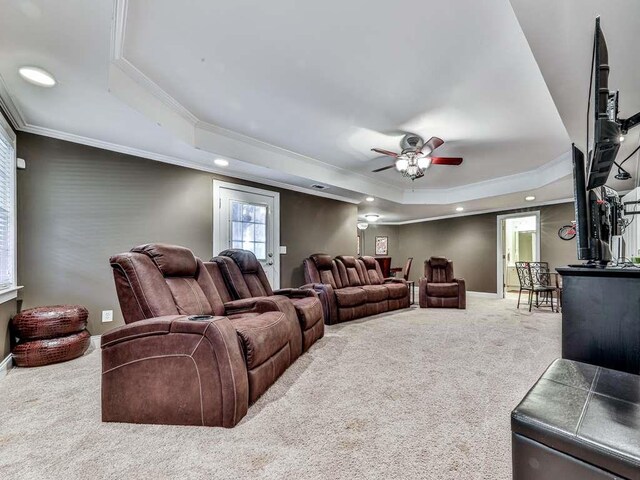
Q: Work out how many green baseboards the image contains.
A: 0